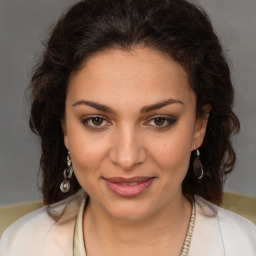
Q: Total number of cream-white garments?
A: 1